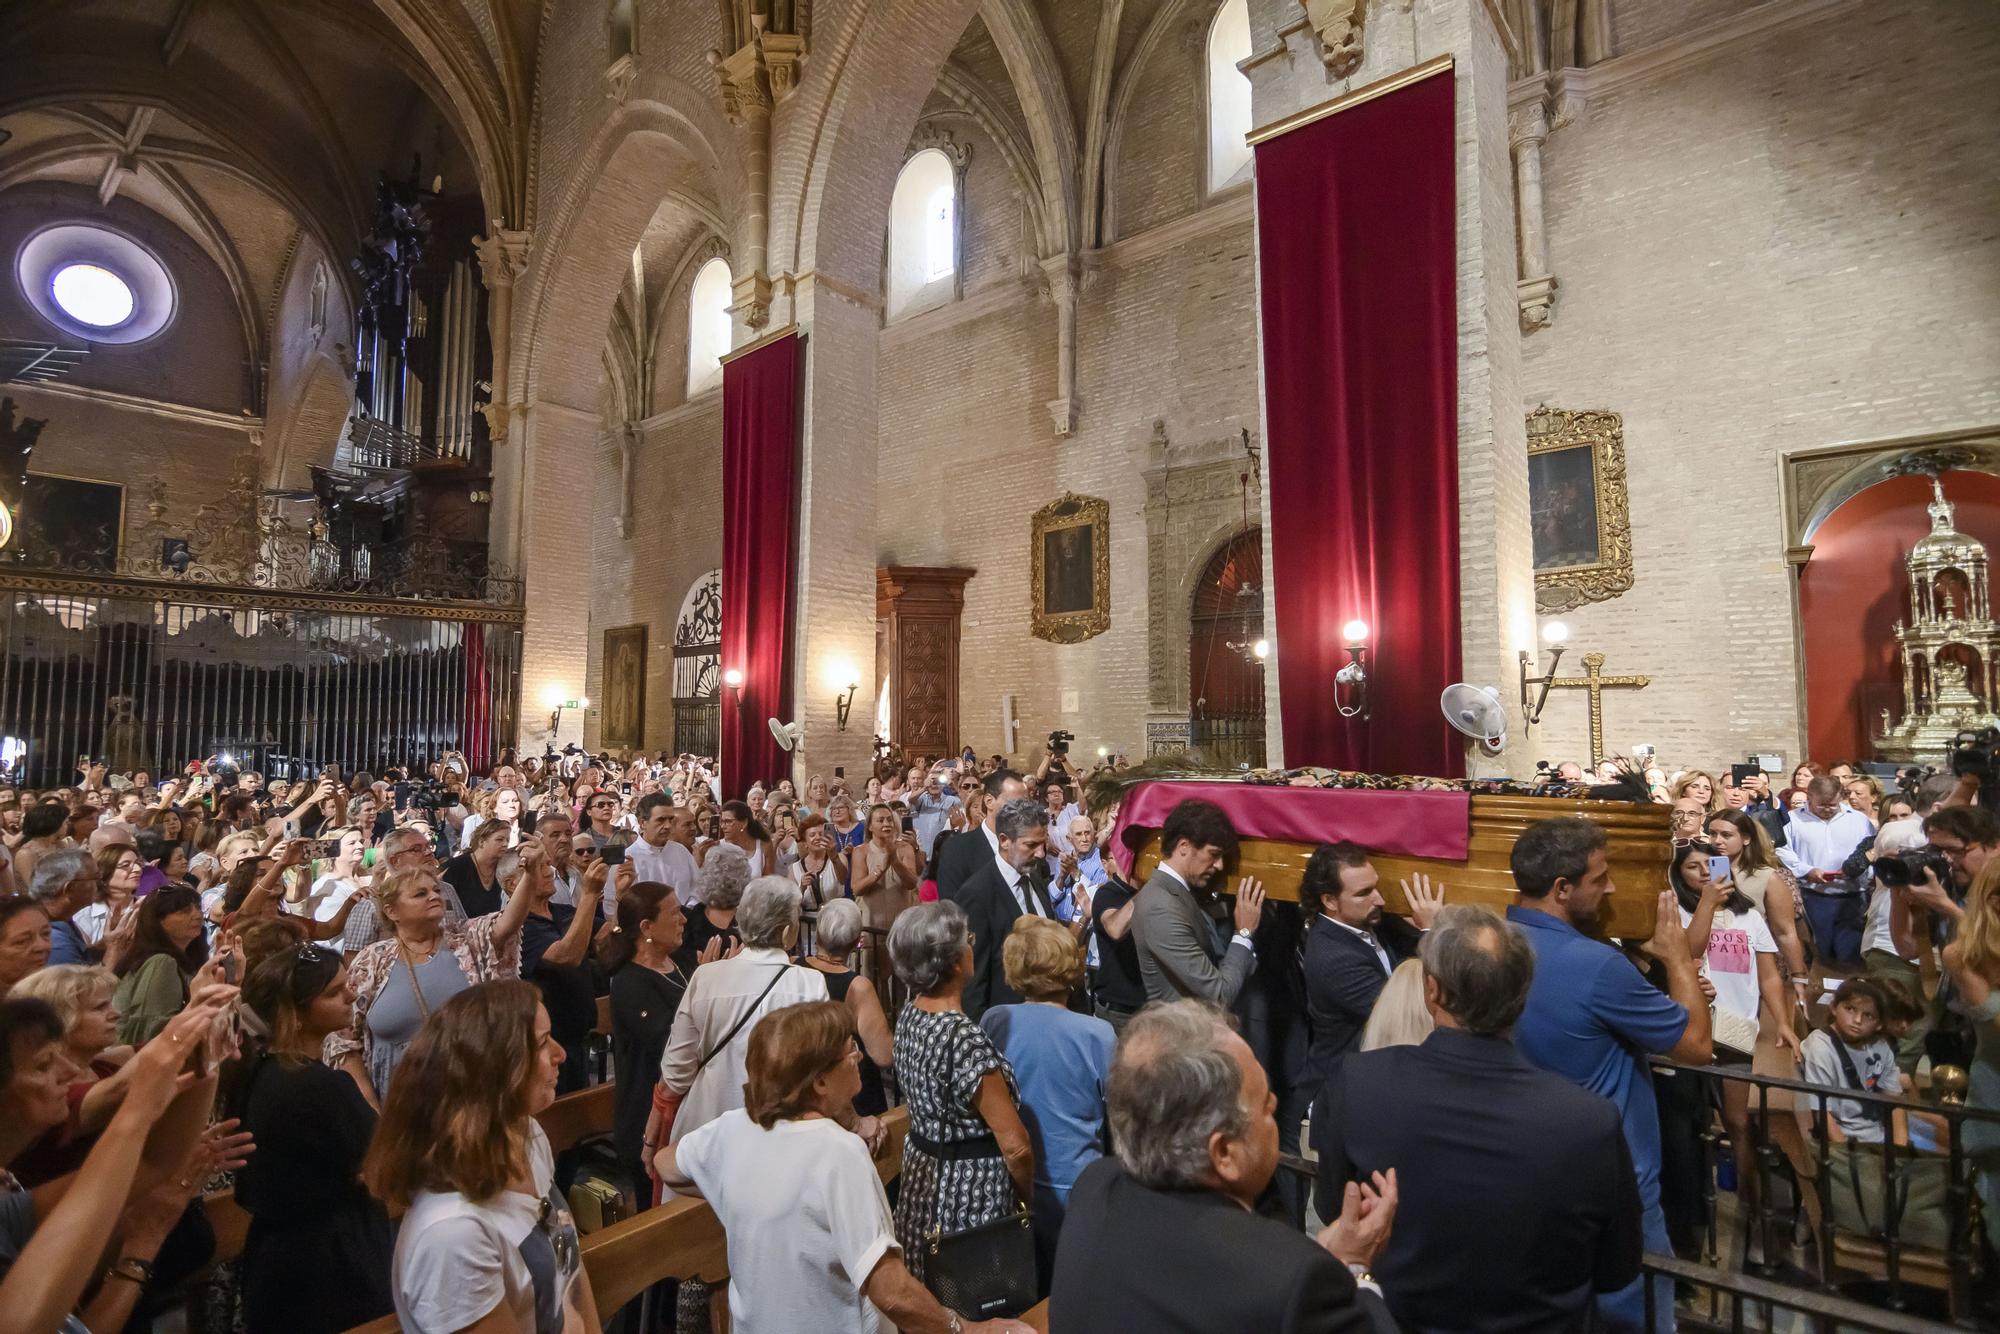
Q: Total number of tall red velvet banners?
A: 2